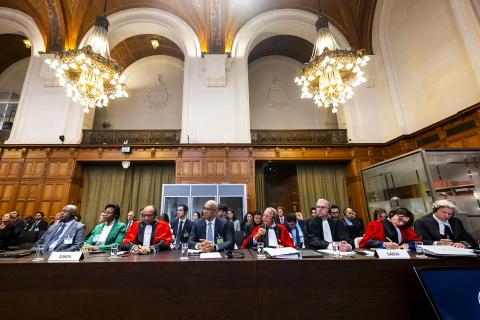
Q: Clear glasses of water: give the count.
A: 6